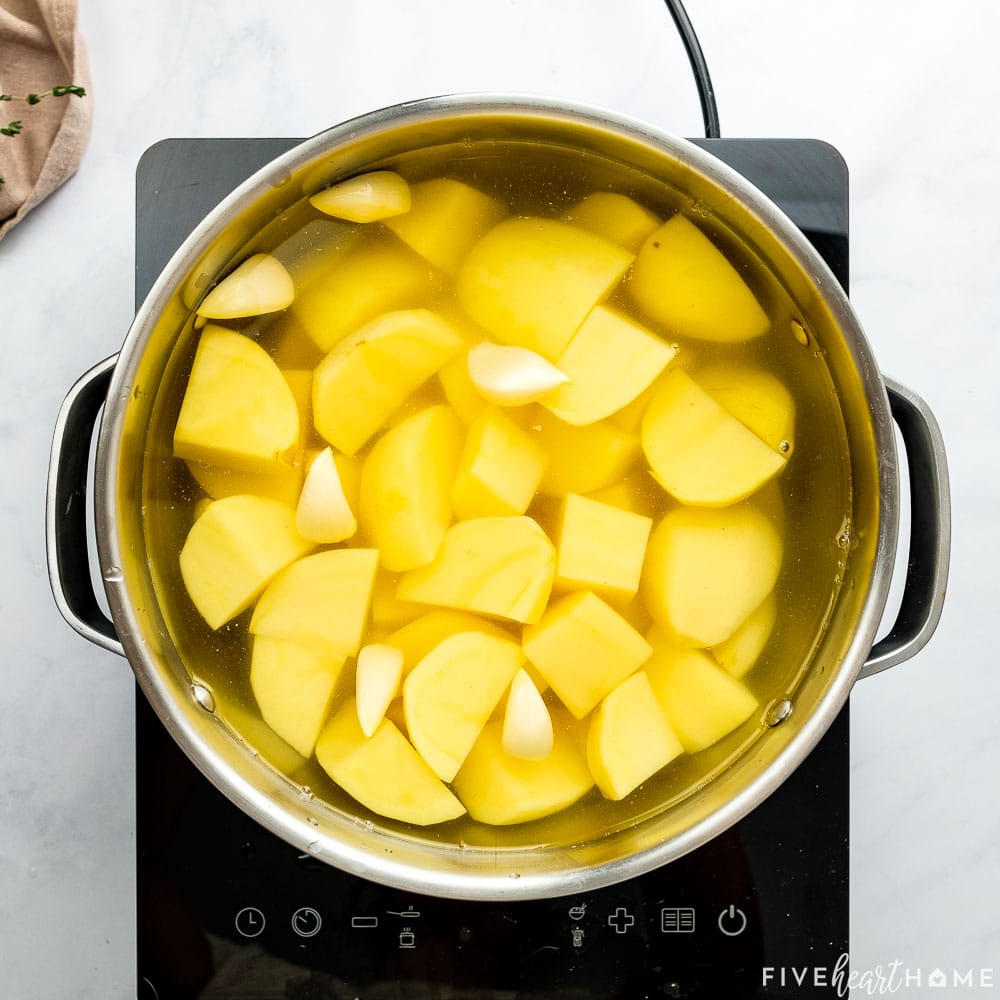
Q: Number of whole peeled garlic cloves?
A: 6